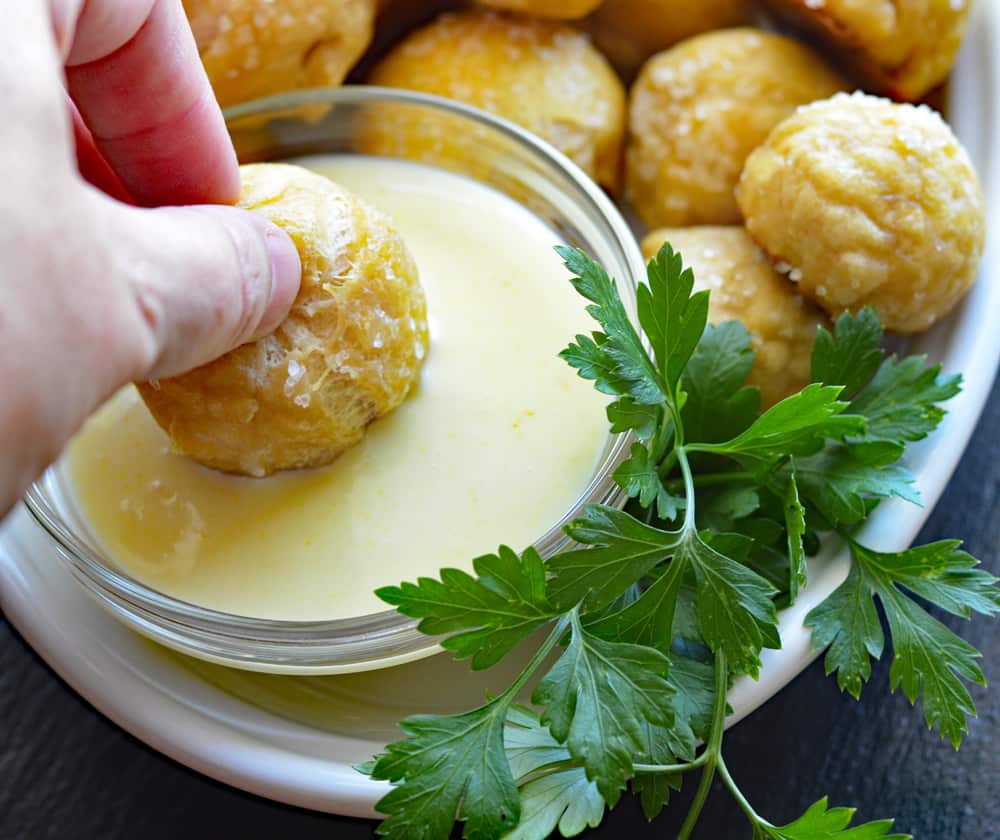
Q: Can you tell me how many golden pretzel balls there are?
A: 9